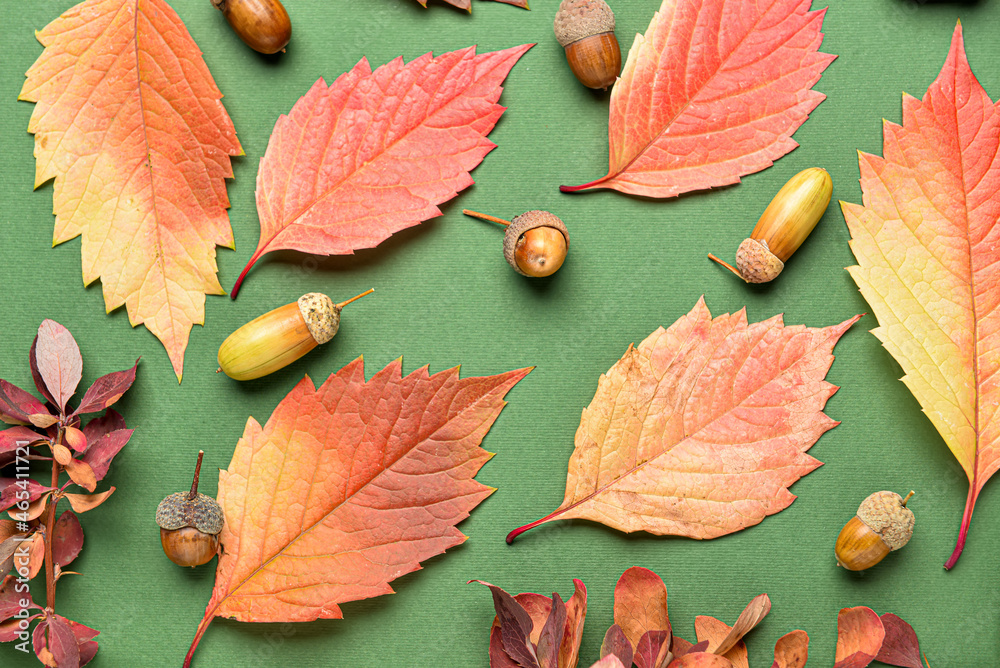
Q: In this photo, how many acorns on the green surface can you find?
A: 7